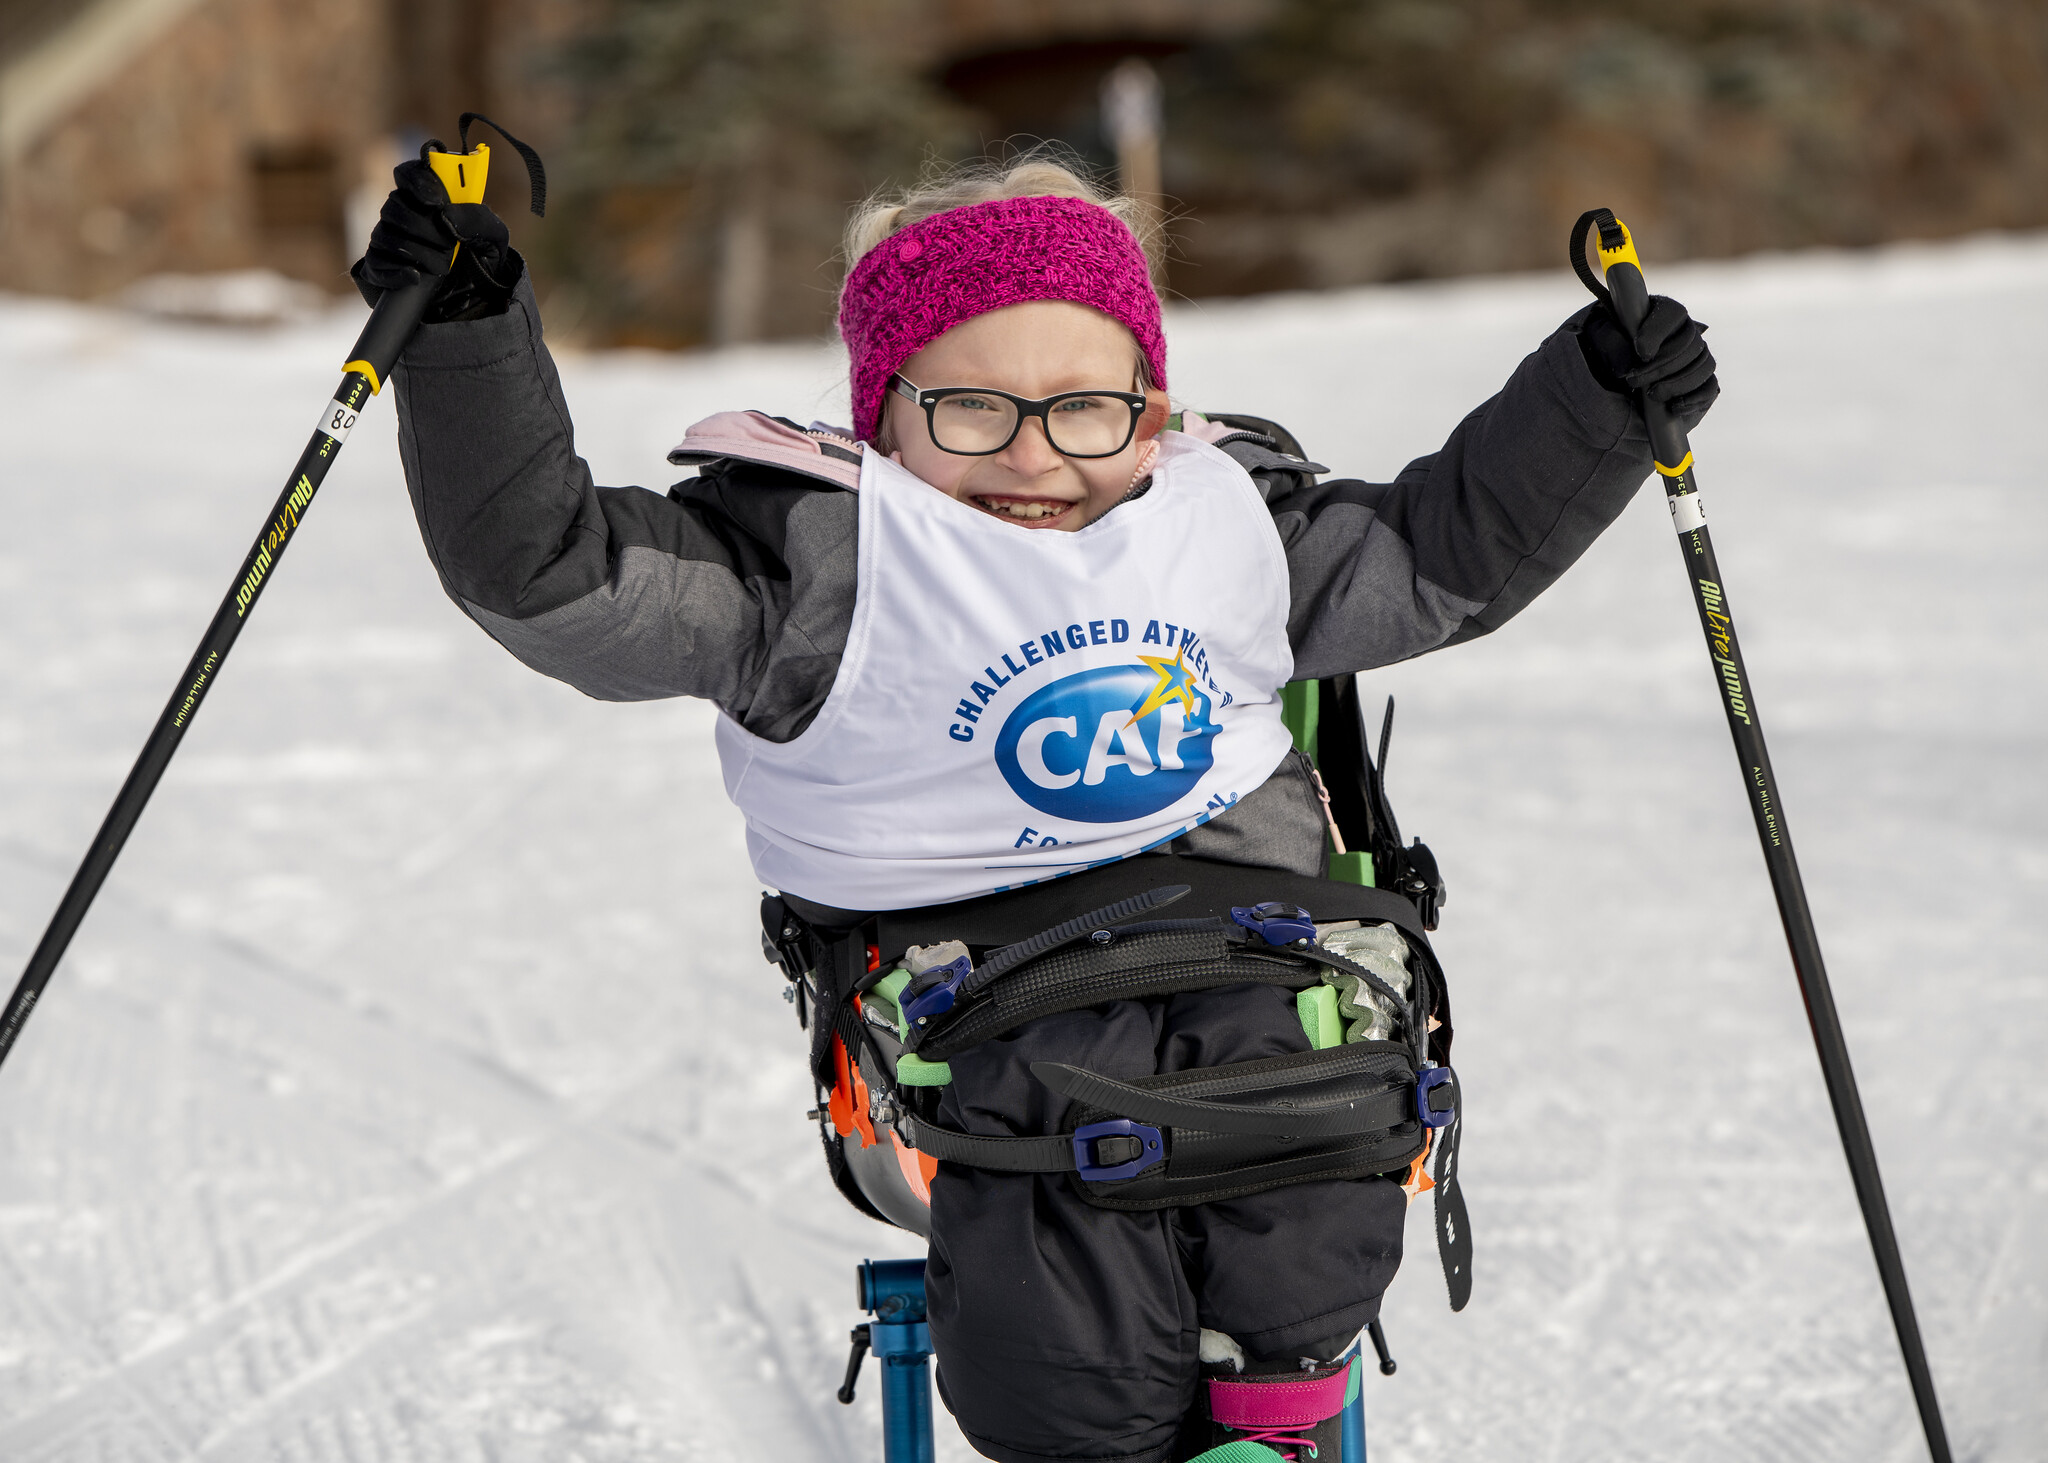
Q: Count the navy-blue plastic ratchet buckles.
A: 4